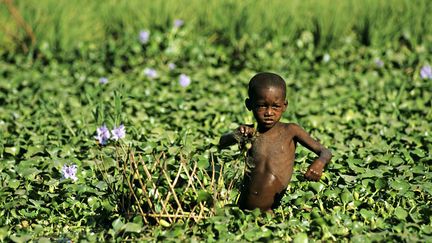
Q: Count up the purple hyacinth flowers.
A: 11